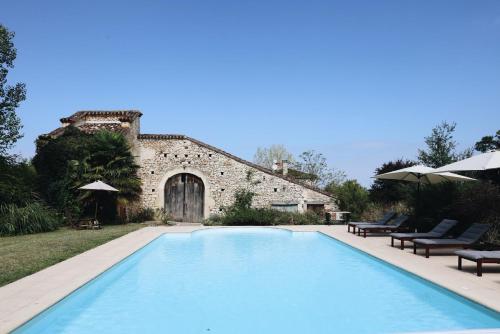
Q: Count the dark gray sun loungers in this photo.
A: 5